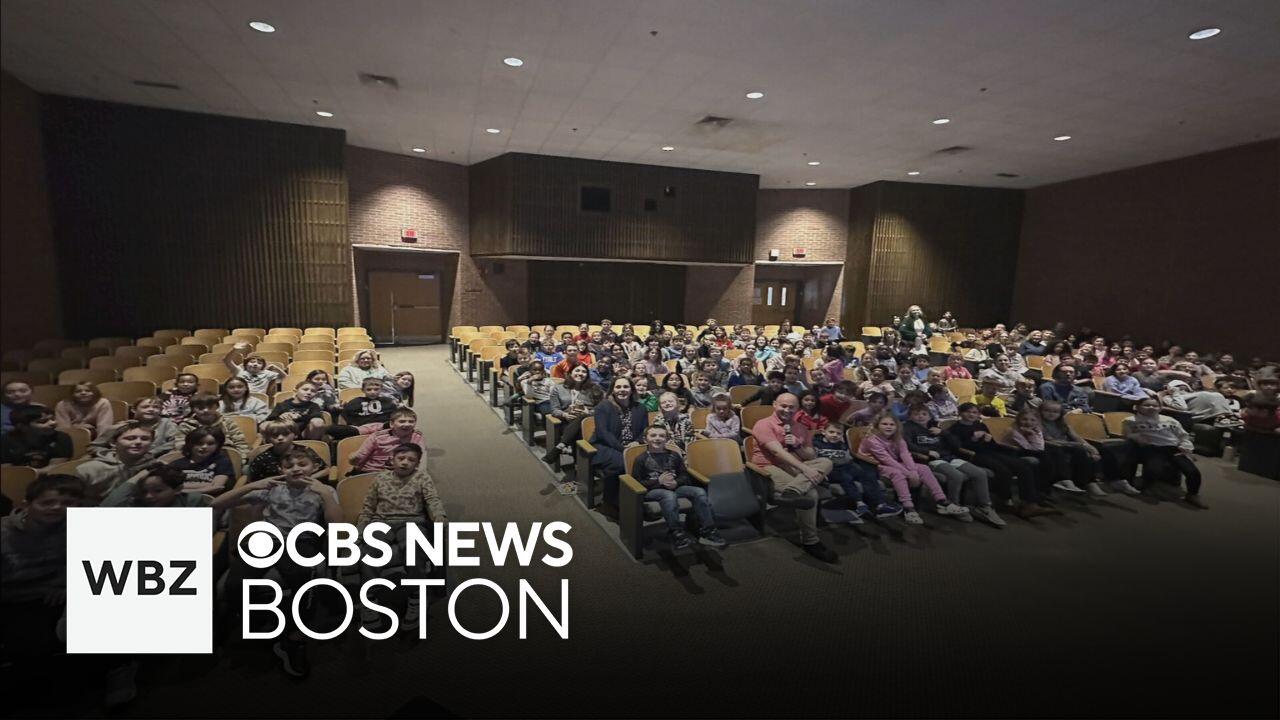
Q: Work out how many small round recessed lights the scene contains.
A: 13